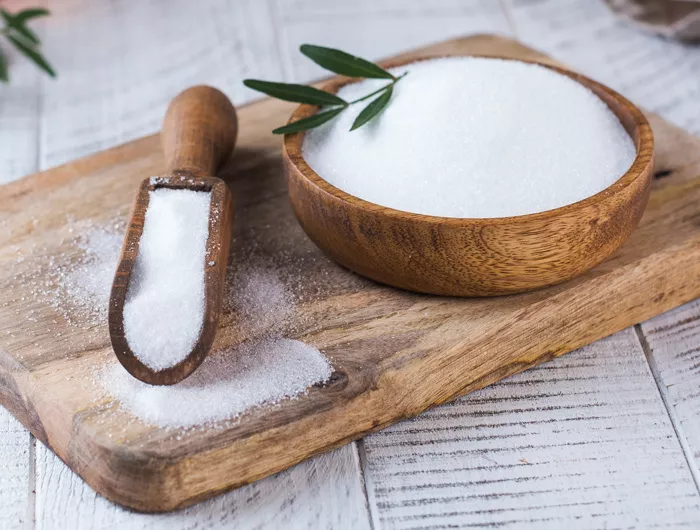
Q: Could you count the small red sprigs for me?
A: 0